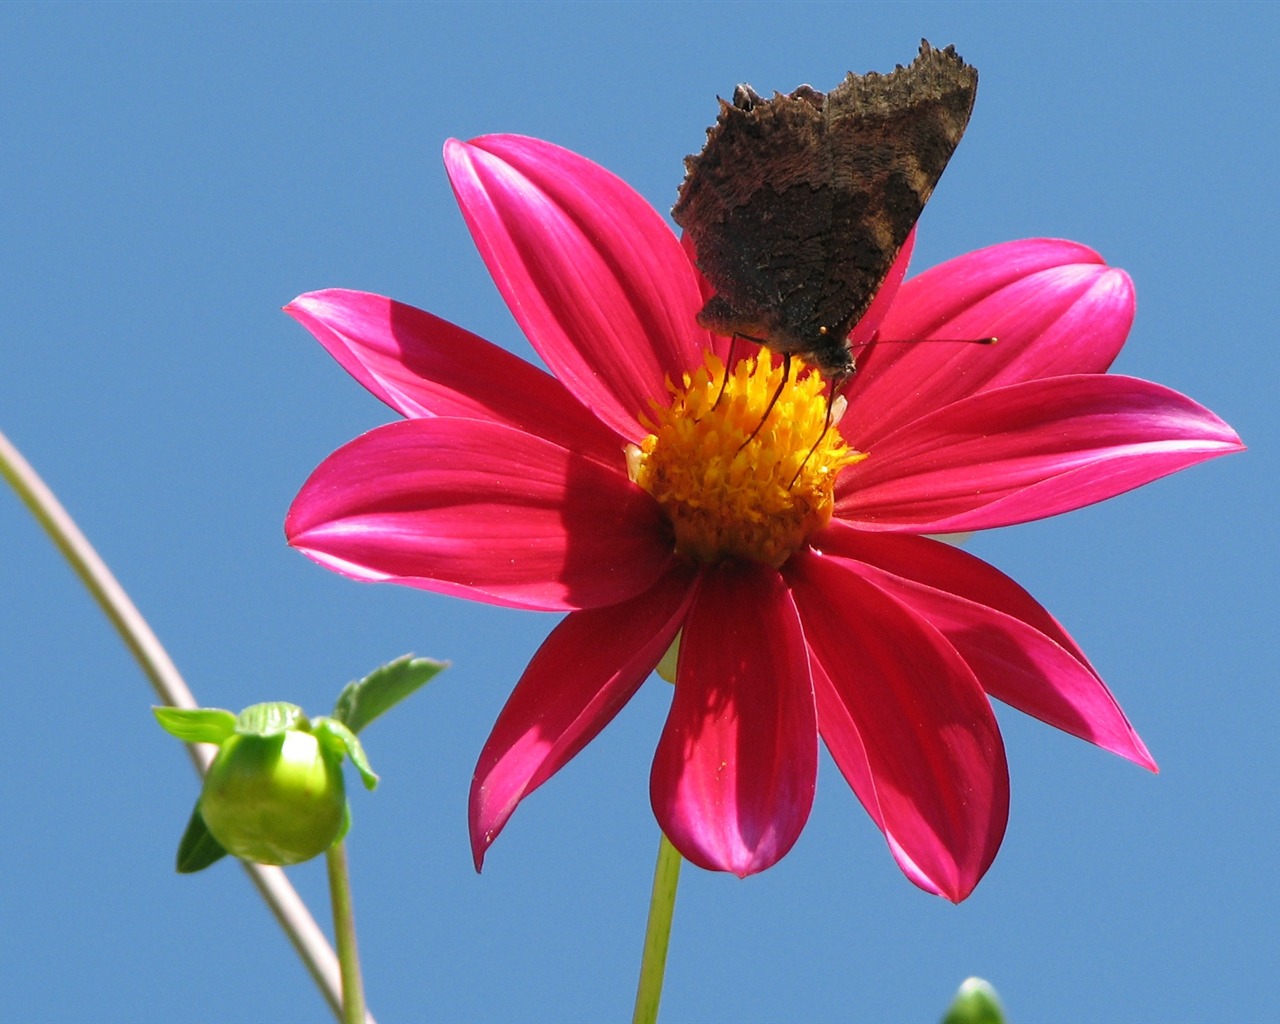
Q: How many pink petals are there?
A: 10